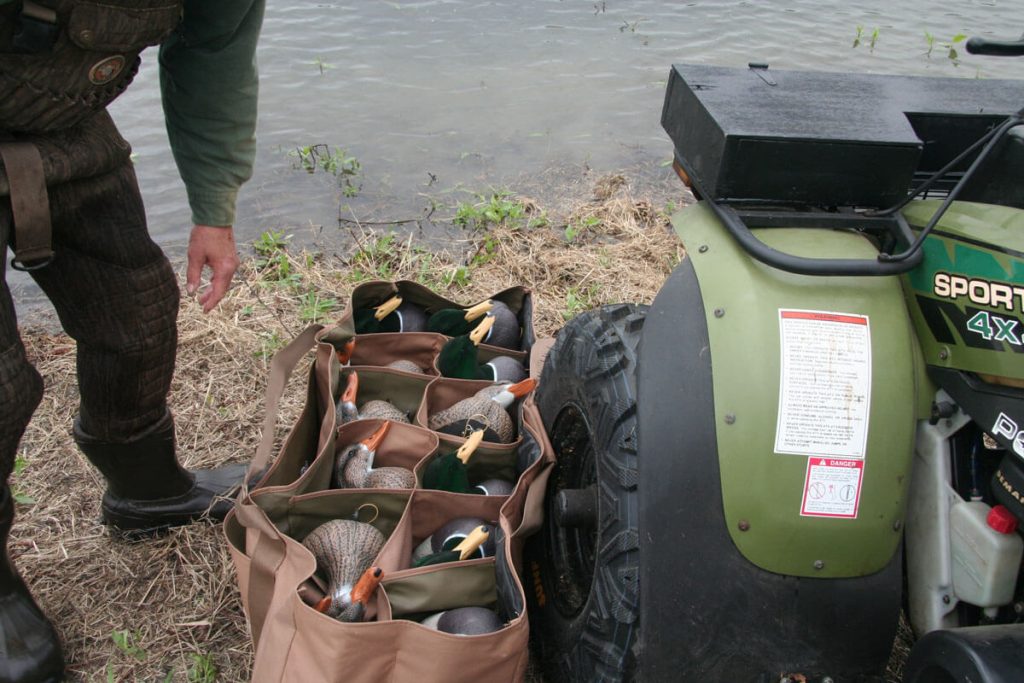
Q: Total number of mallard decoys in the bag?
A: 12